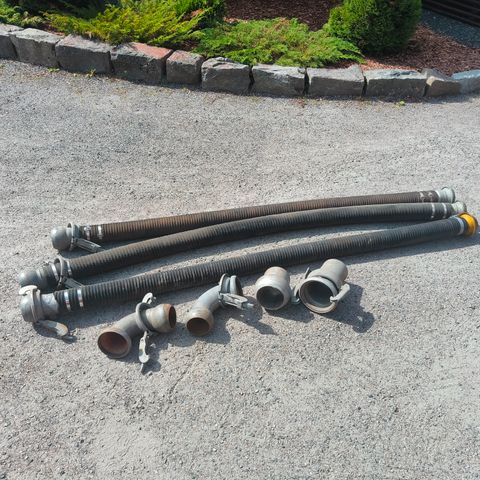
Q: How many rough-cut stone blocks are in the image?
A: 11